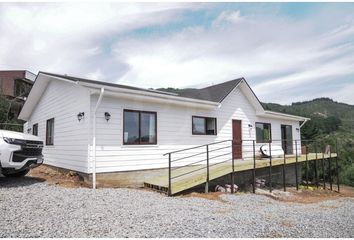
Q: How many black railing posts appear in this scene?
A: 12